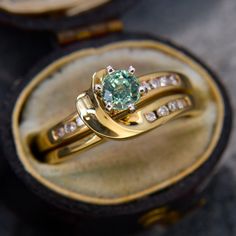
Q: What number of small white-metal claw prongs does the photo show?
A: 6